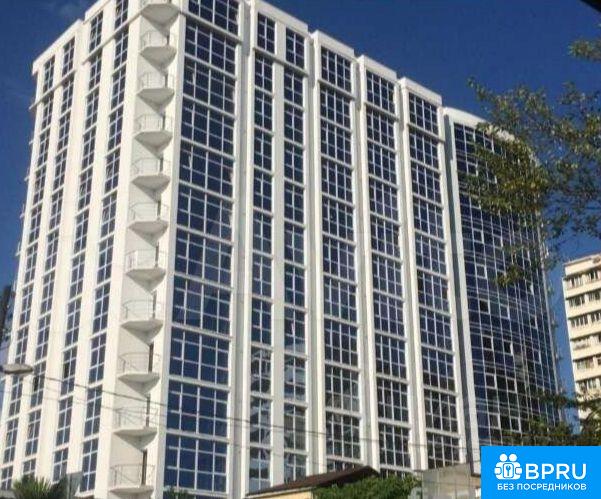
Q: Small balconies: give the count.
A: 11